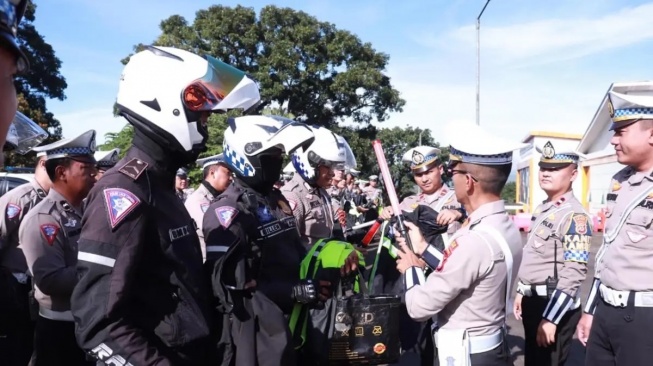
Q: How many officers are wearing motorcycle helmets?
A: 3